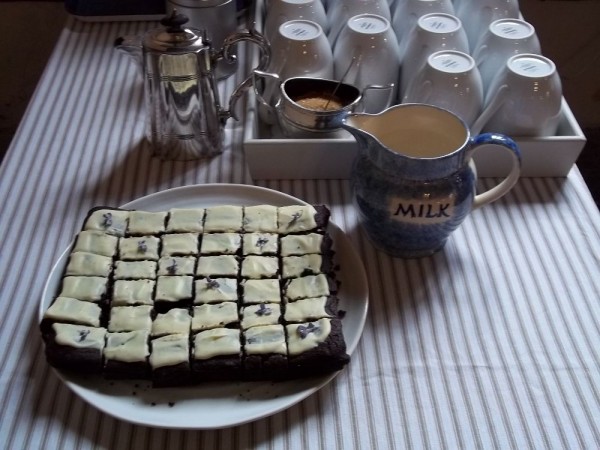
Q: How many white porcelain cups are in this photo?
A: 10